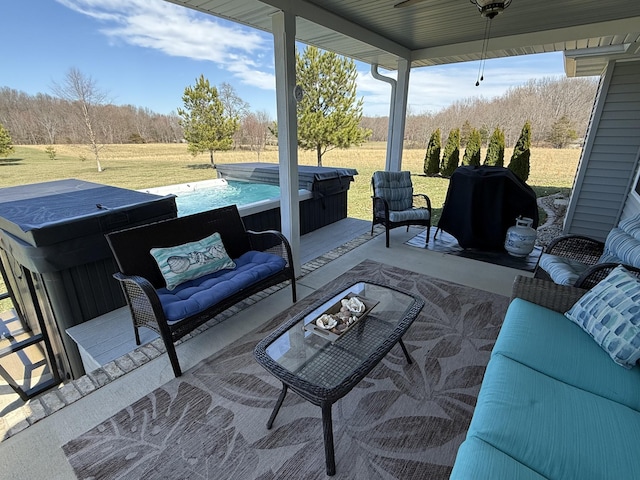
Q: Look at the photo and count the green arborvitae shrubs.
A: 5